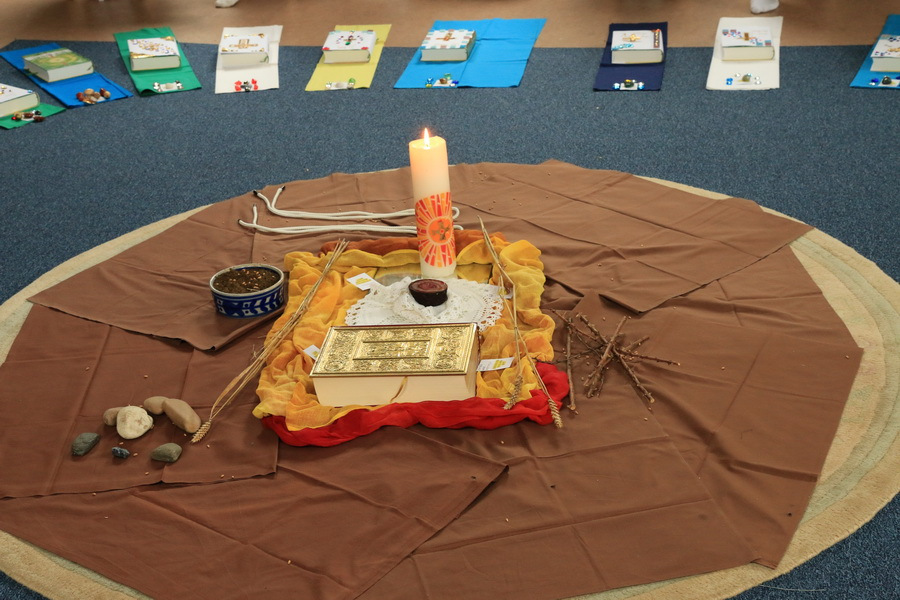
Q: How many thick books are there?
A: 10